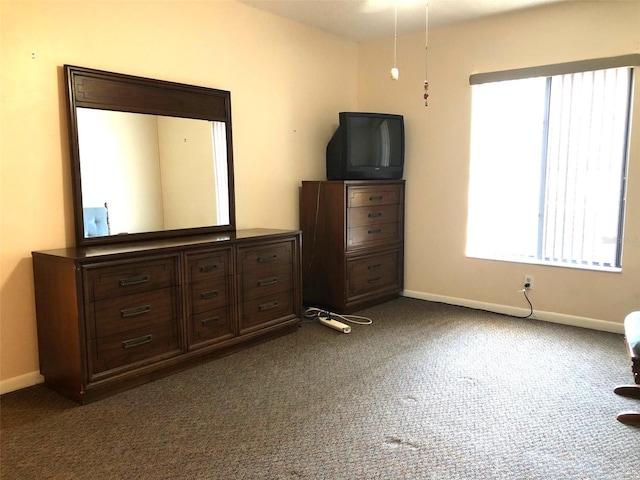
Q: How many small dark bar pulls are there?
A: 14